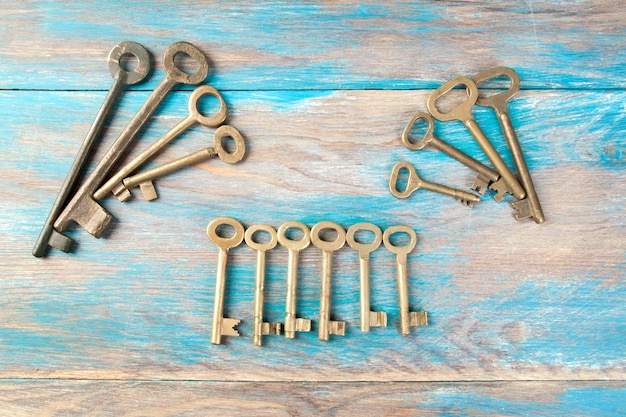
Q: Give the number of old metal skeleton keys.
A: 14